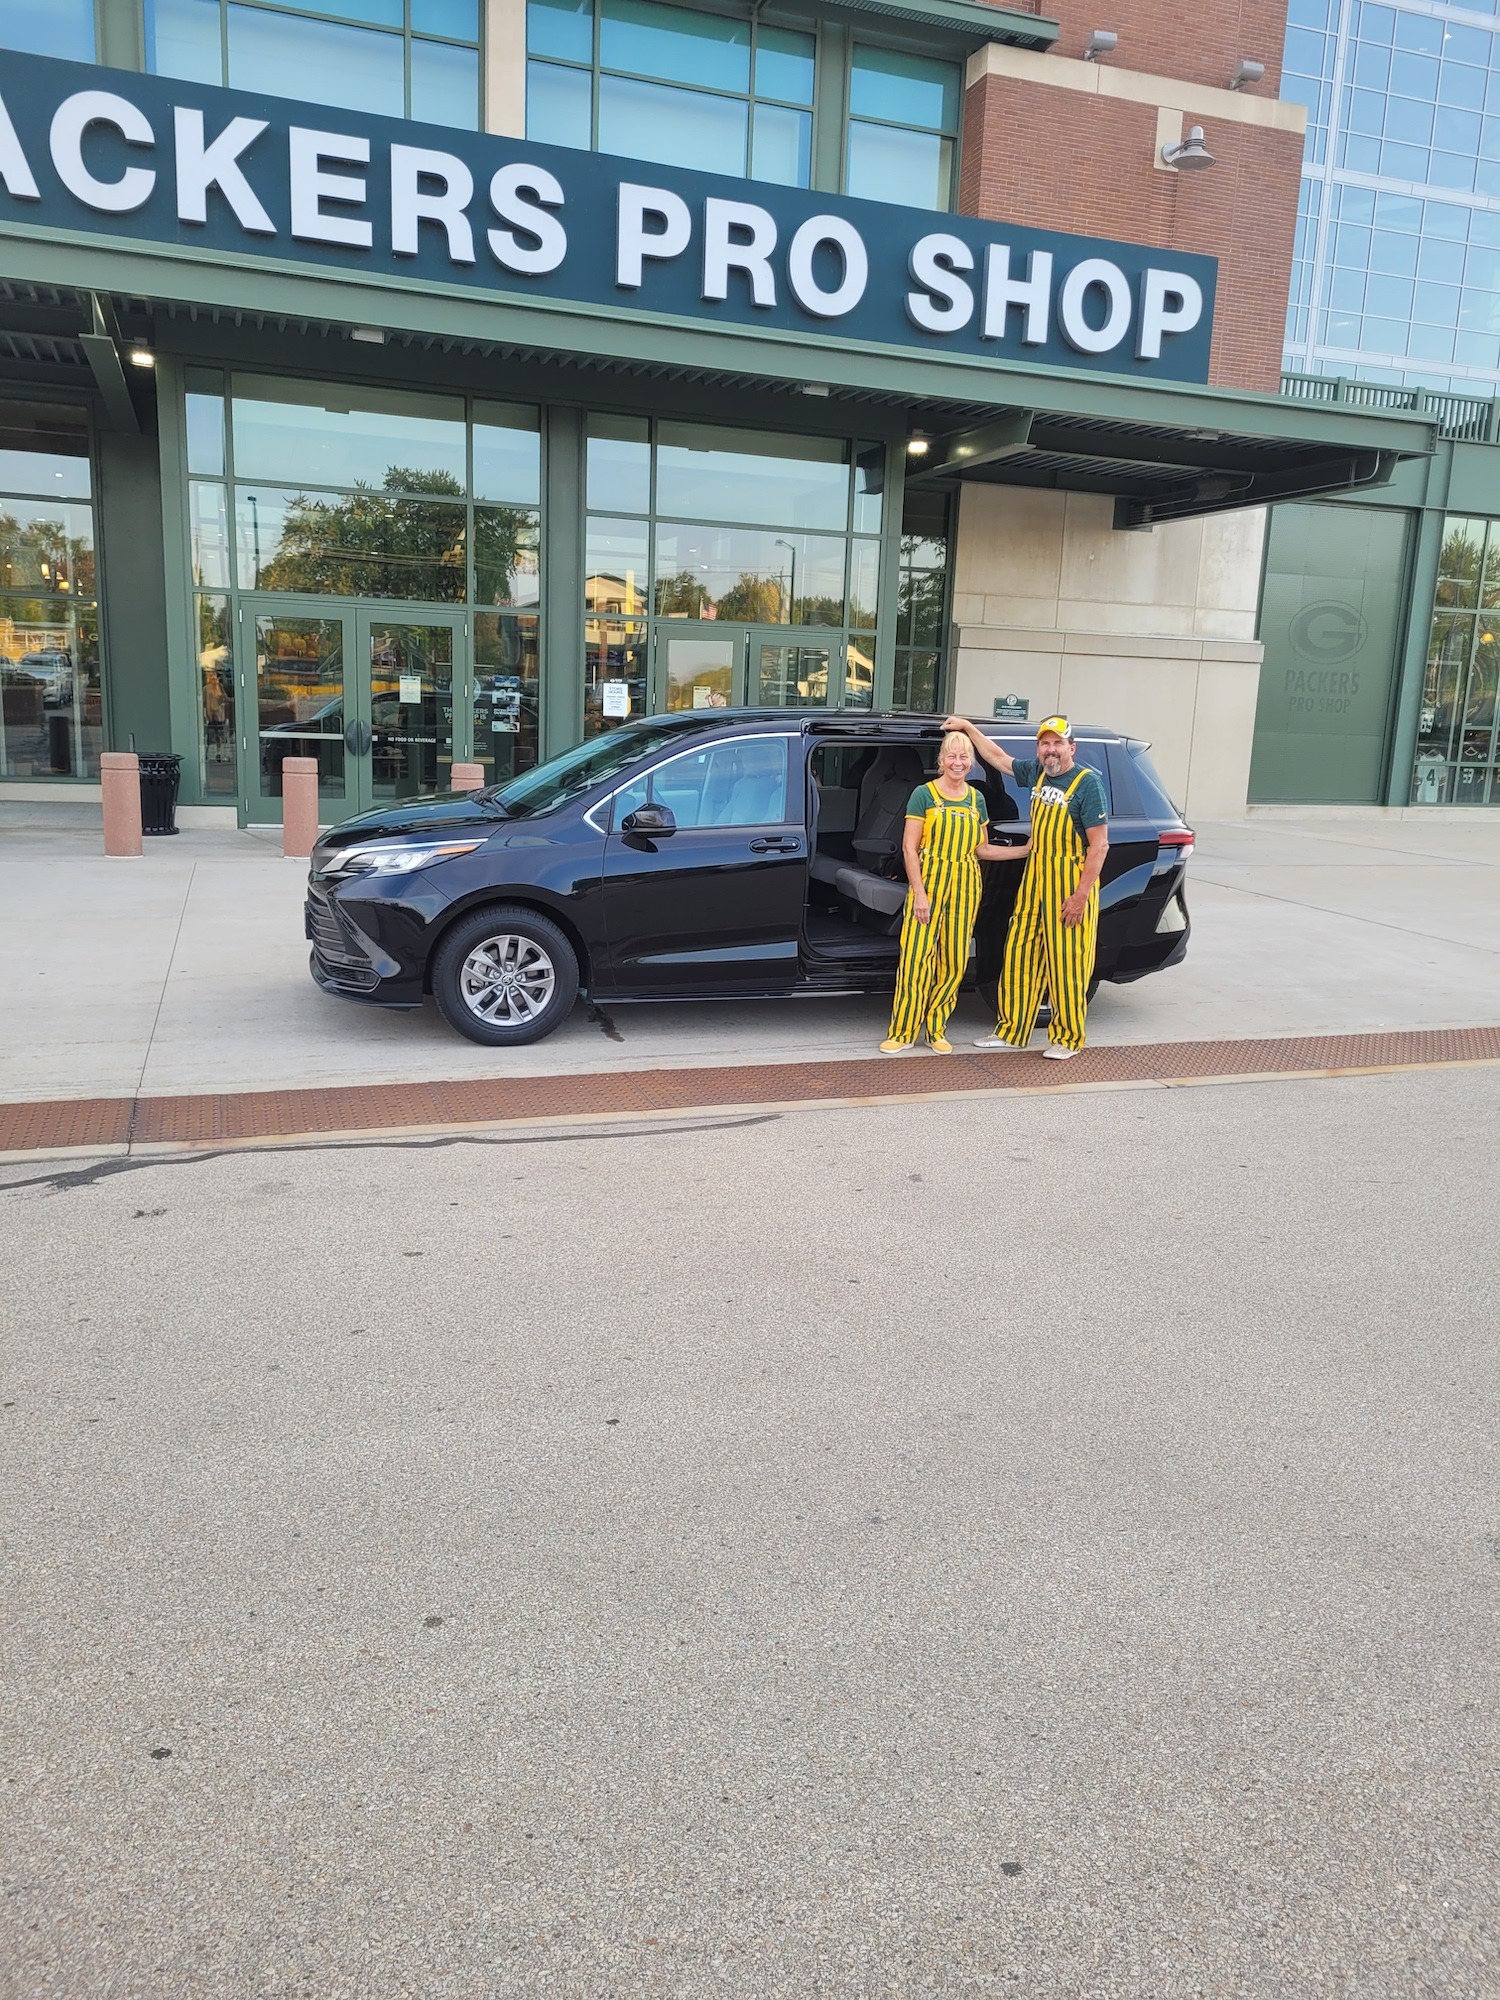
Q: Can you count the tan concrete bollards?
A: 3